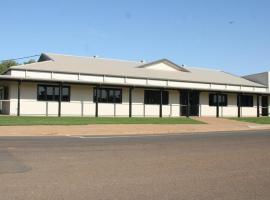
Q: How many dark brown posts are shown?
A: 9